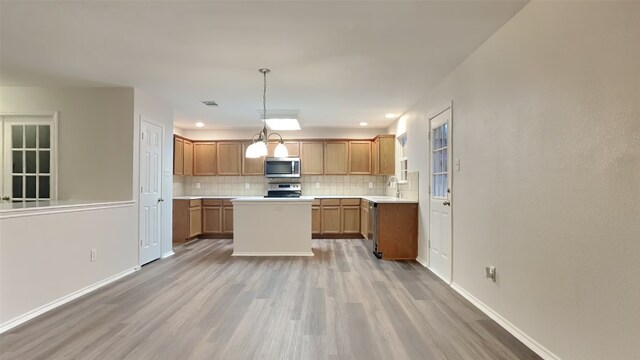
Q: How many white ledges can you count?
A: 1